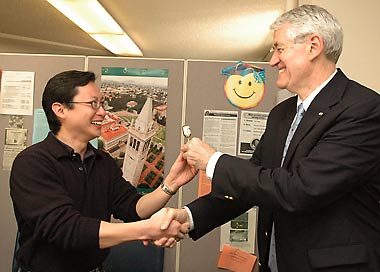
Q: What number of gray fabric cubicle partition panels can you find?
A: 3